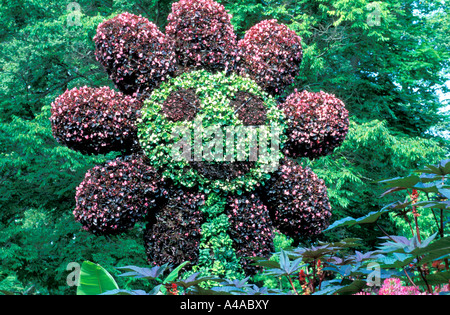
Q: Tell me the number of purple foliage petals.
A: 9